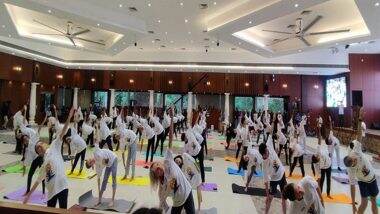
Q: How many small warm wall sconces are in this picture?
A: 9